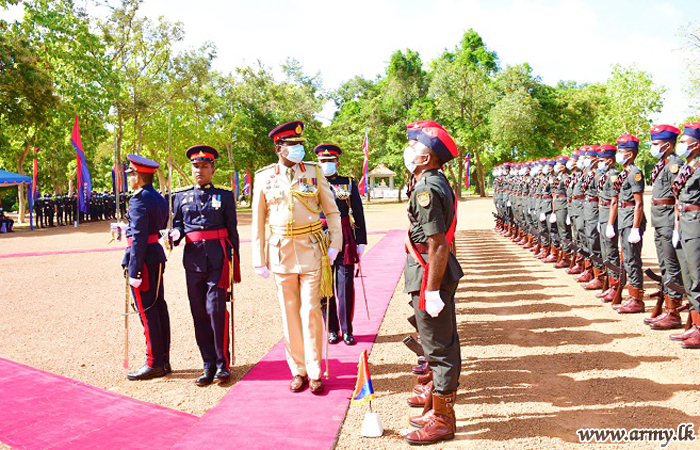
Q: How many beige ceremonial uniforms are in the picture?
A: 1